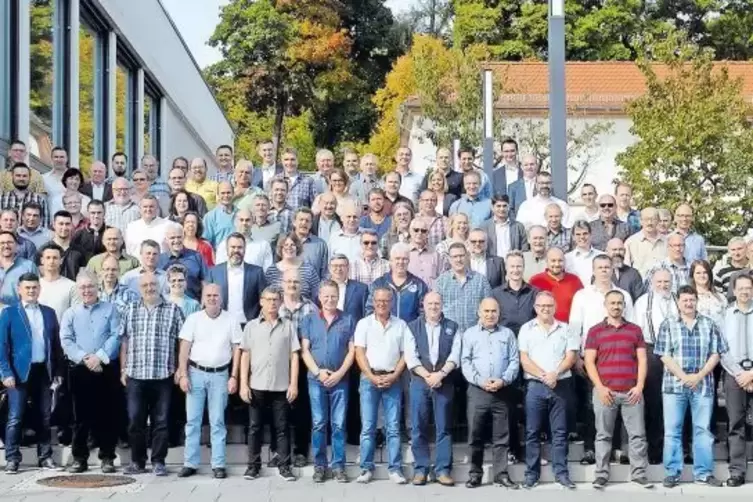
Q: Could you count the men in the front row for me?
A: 13